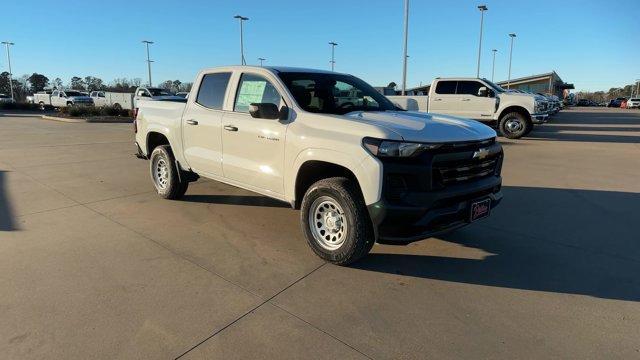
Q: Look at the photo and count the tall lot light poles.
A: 9